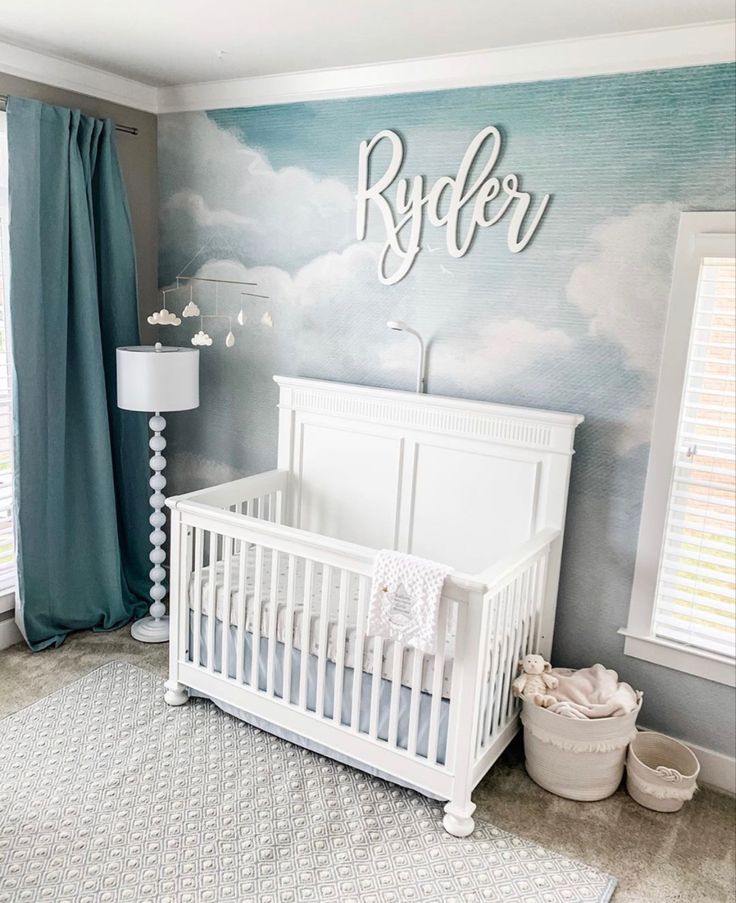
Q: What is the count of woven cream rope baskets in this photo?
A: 2